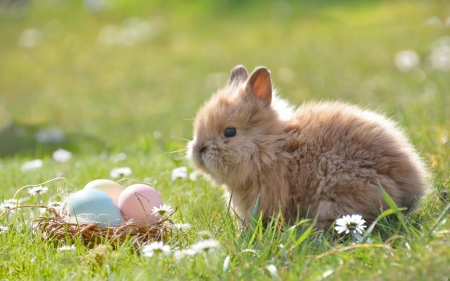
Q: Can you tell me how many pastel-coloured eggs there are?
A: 3